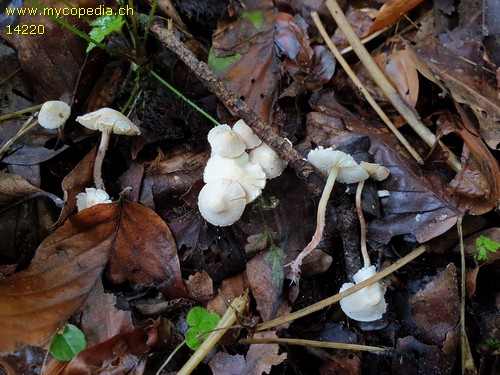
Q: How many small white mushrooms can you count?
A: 11